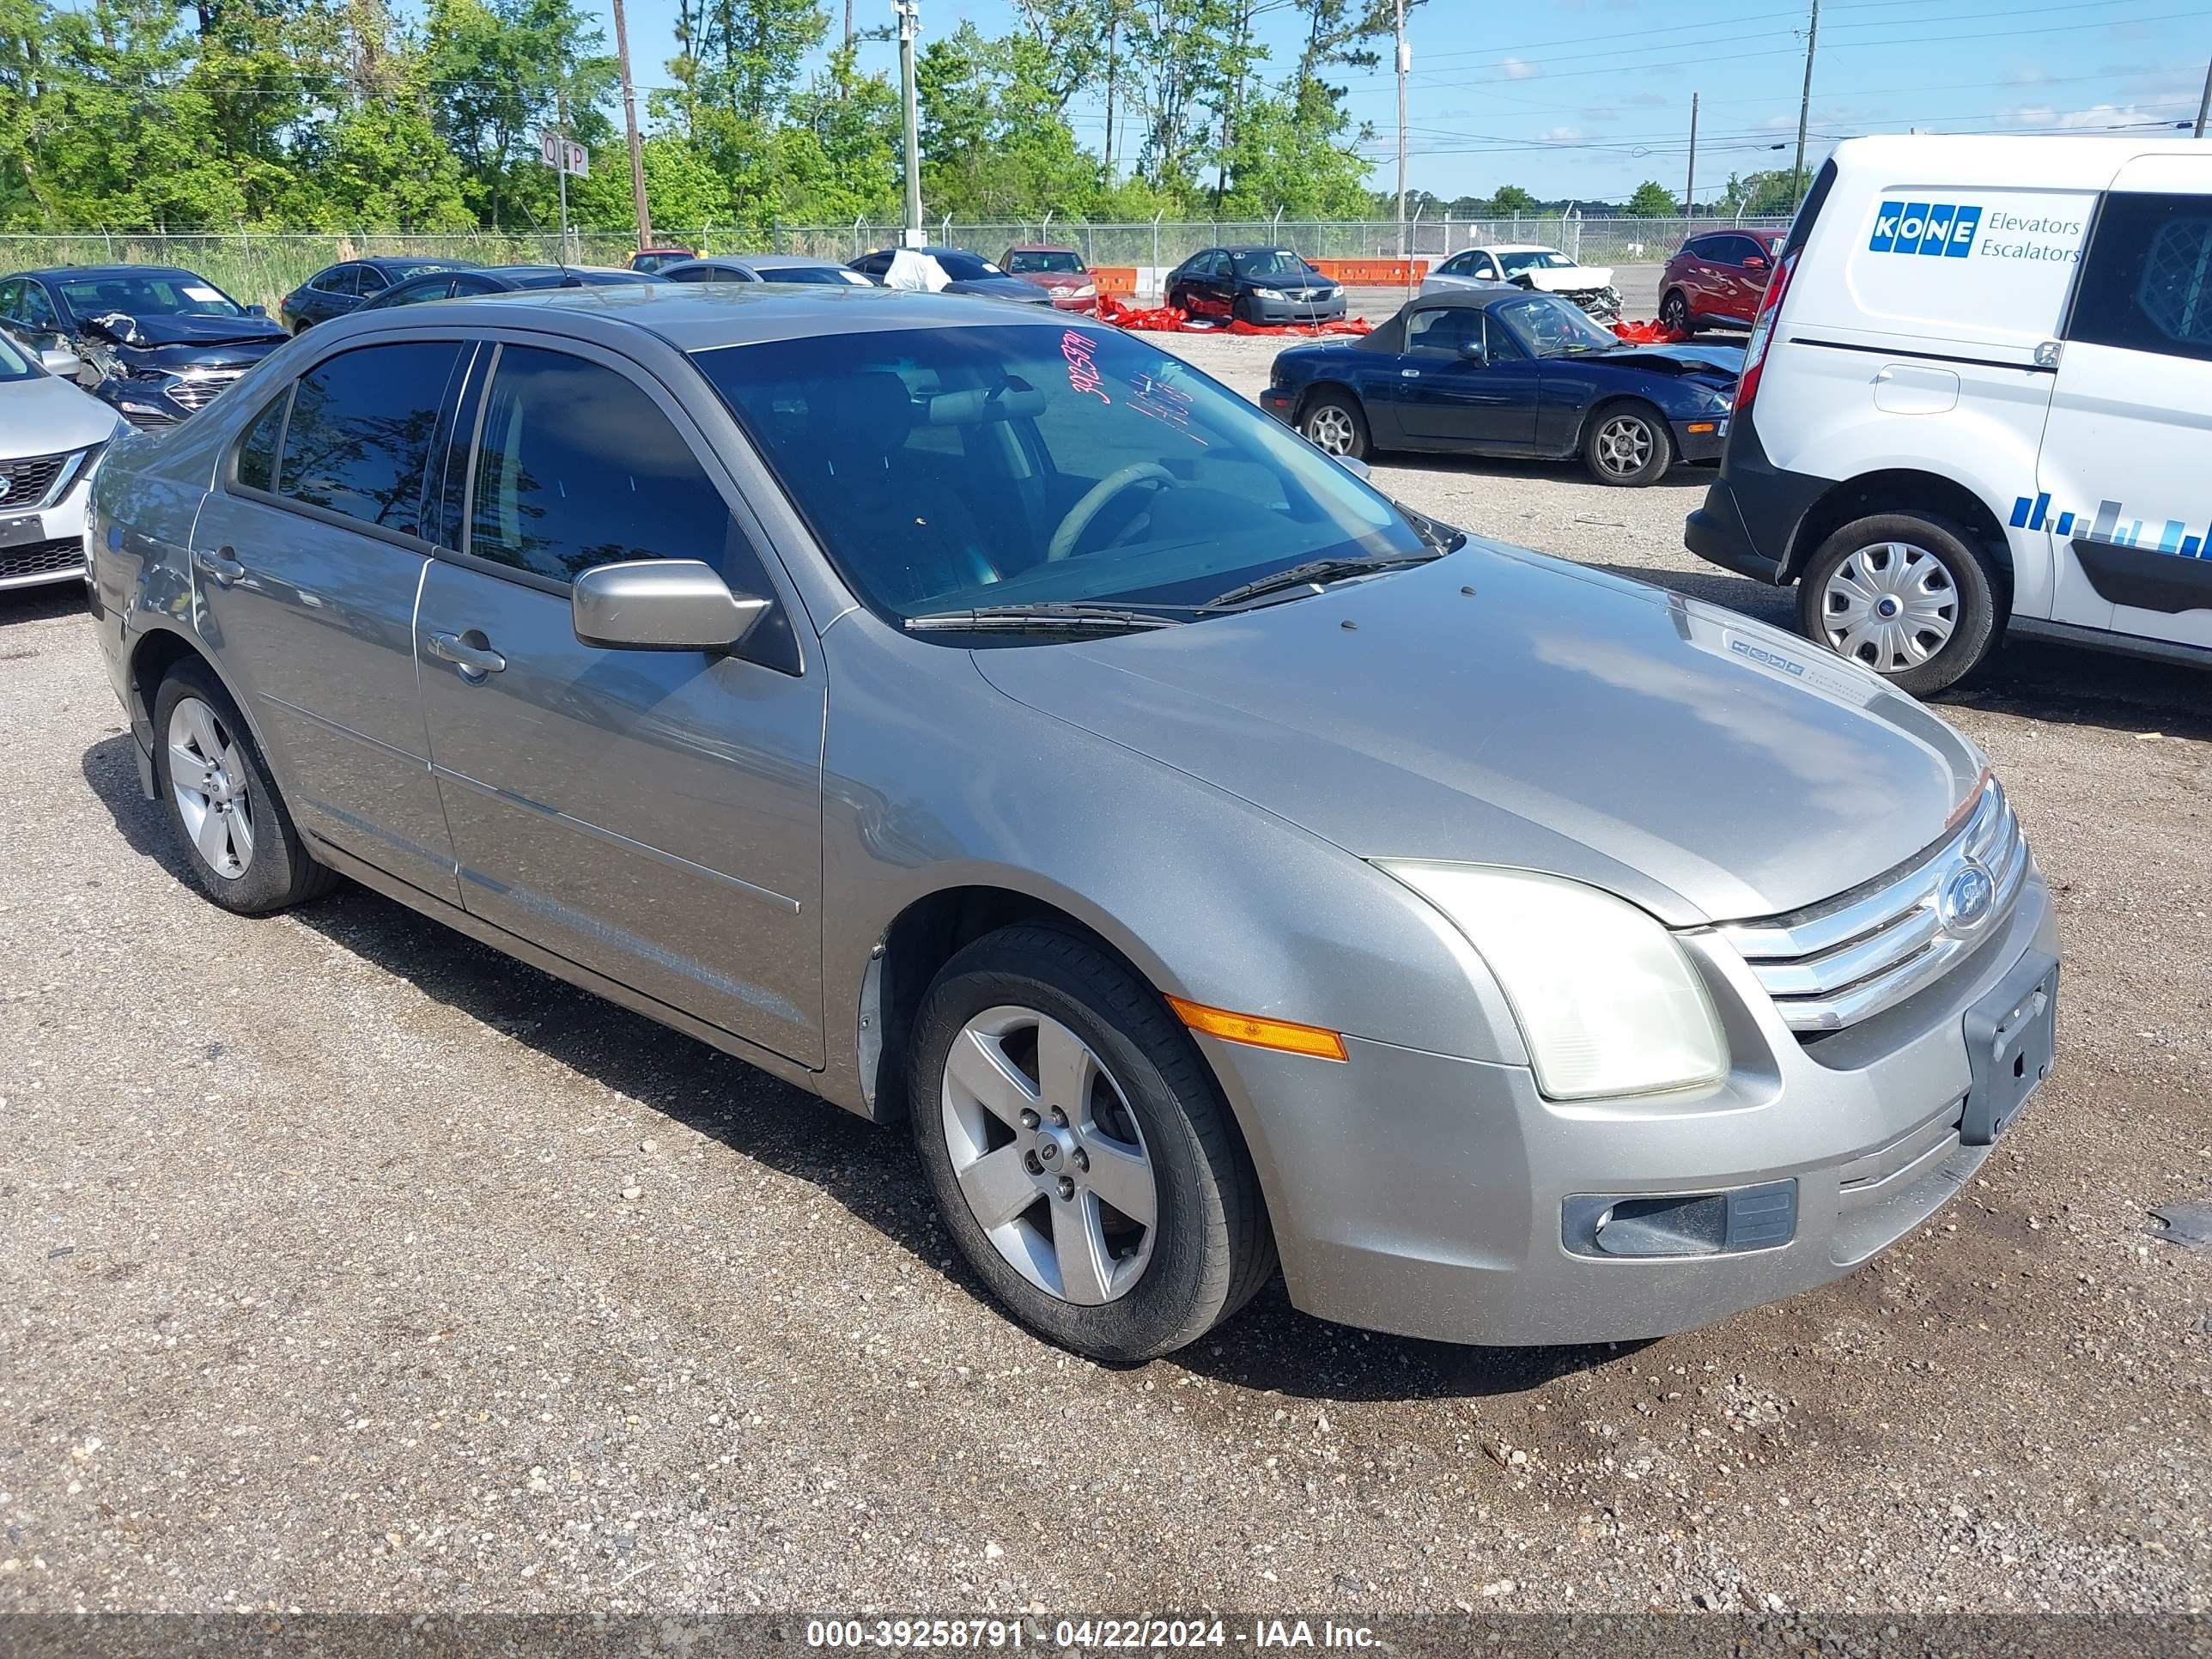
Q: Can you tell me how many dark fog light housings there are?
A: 1